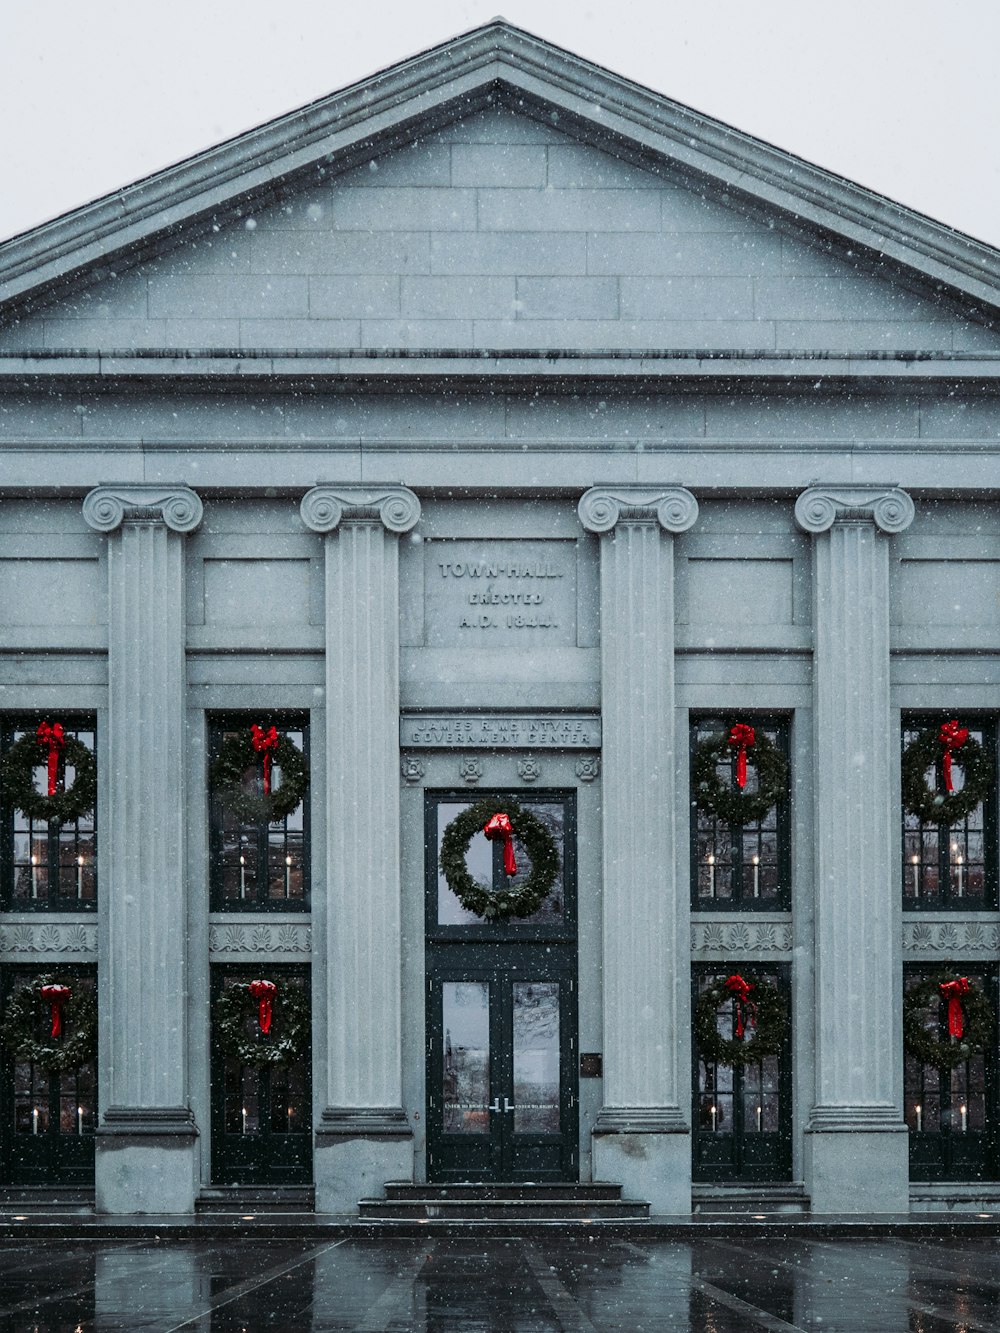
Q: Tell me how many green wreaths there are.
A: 9